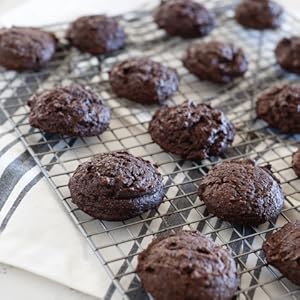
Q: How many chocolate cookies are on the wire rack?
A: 15